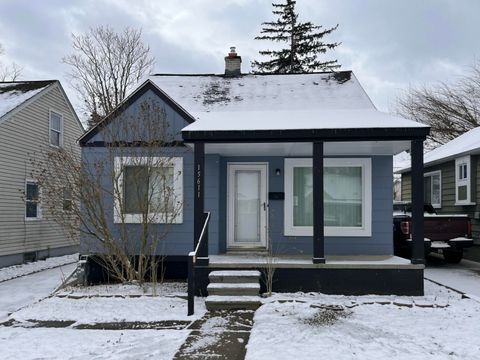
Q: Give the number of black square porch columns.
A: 3